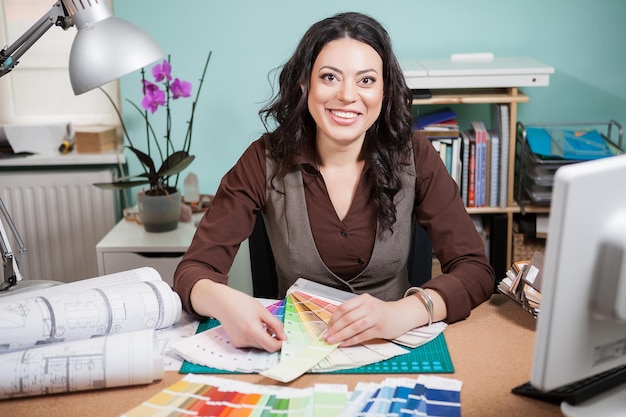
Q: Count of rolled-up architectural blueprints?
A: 3